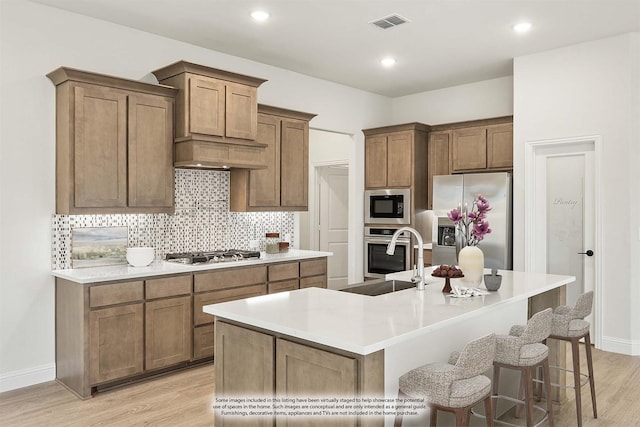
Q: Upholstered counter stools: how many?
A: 3